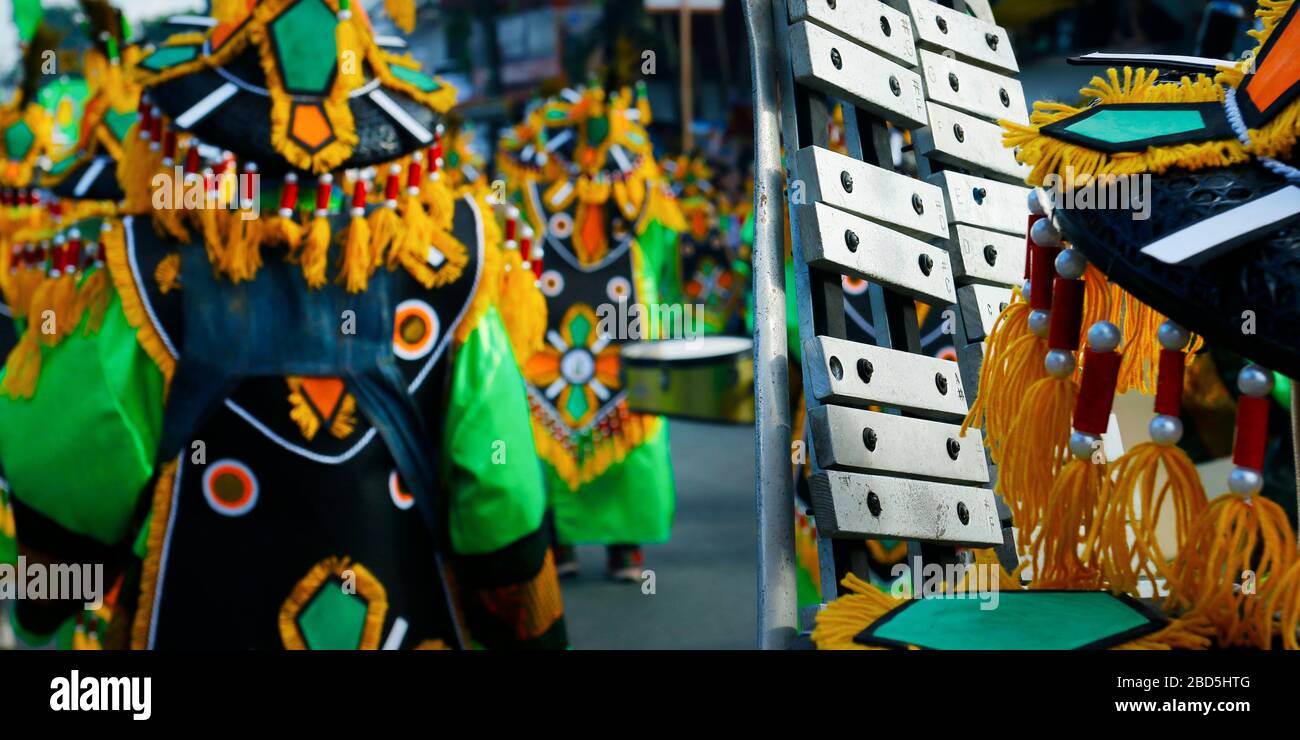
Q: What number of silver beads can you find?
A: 12